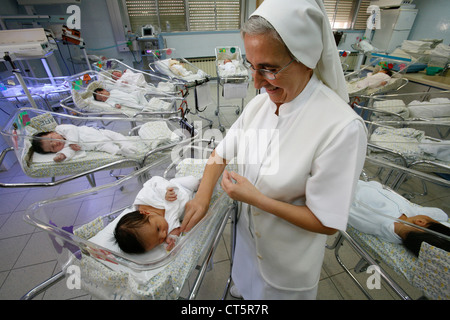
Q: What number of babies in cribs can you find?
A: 8